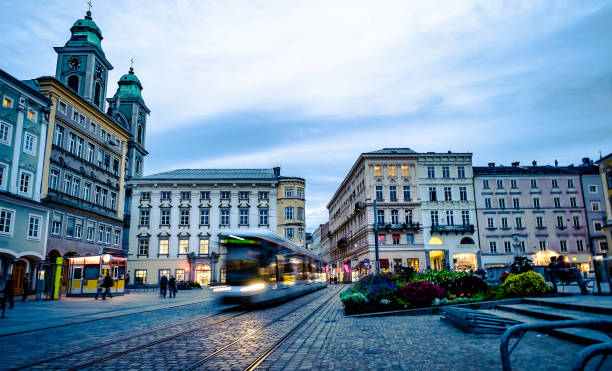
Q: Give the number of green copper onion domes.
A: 2